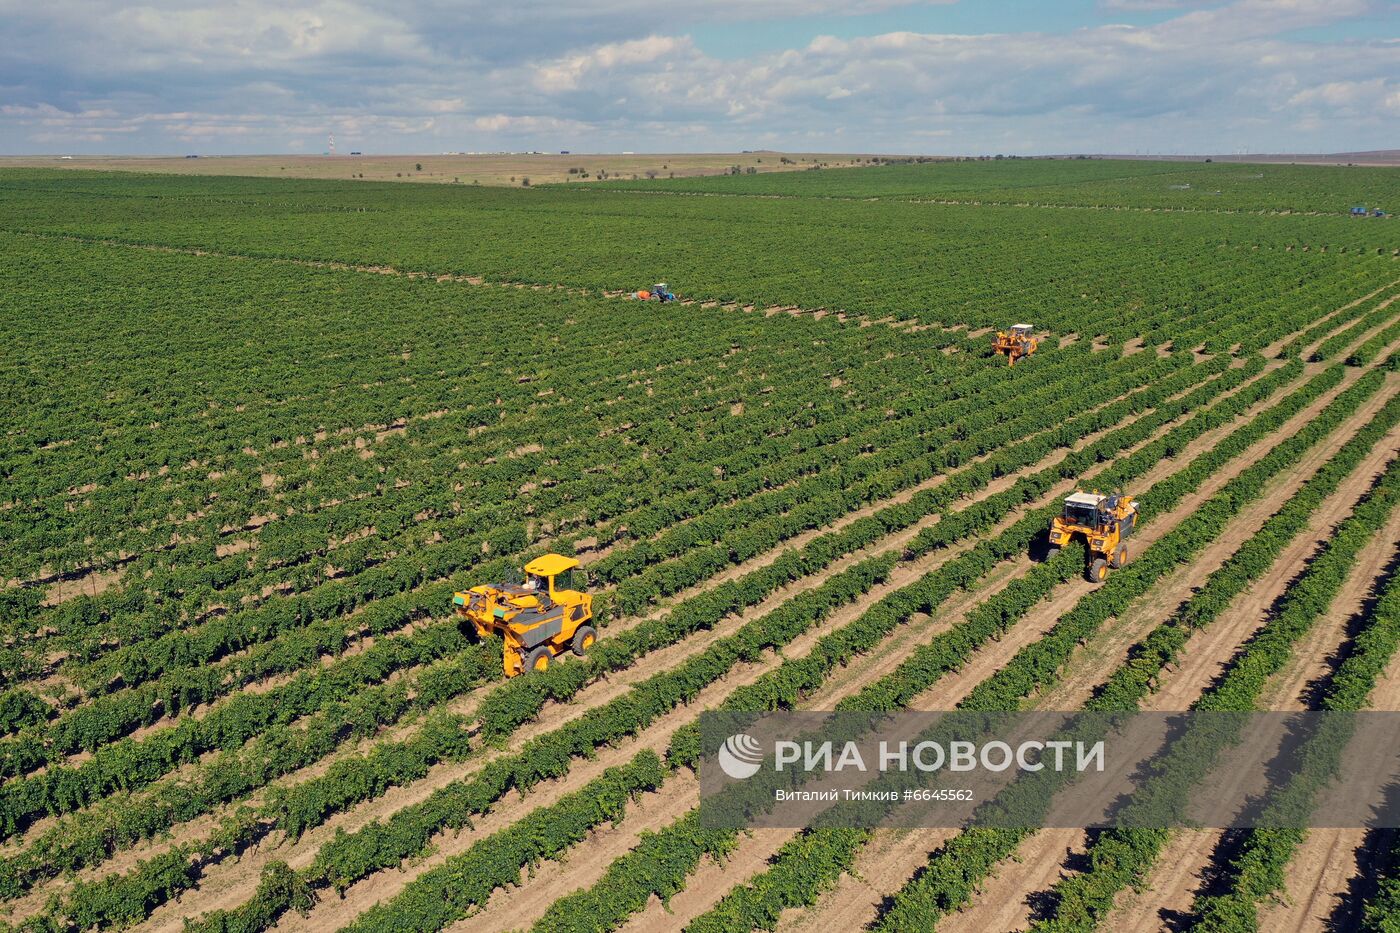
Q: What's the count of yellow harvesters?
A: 3